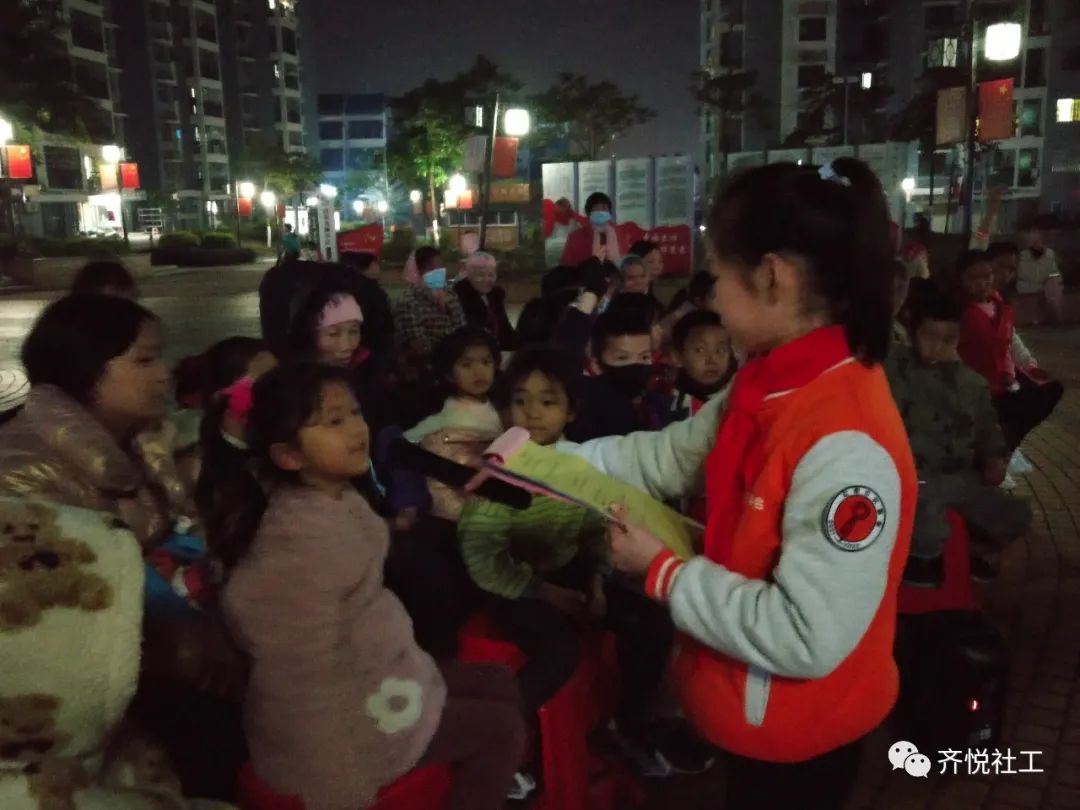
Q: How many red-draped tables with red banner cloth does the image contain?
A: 0